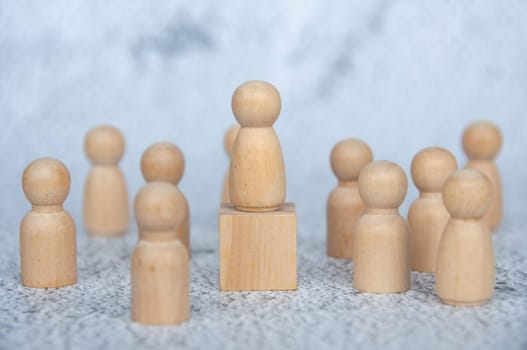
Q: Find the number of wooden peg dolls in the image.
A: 11